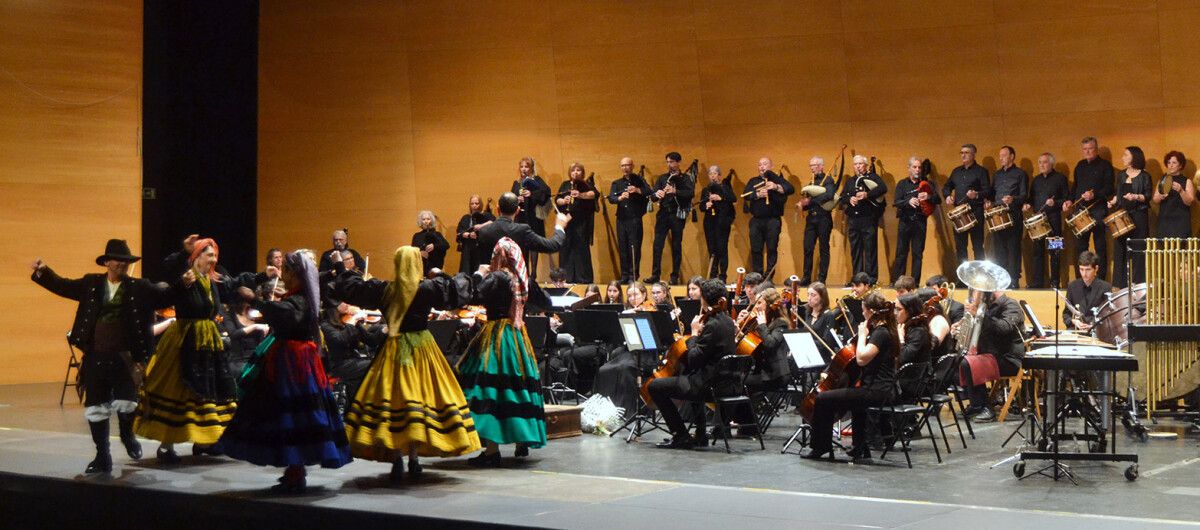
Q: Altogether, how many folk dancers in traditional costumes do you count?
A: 5